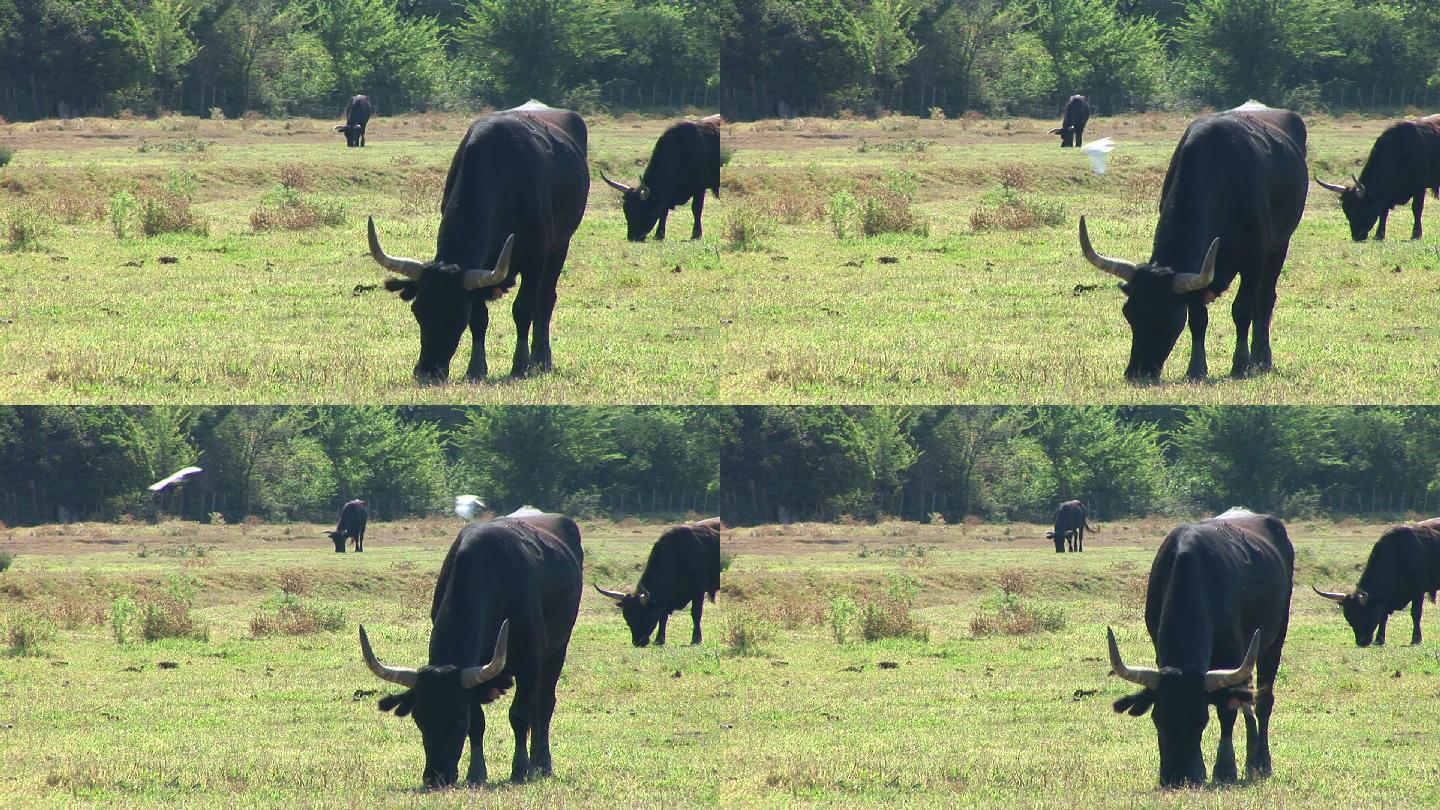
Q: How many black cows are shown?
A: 12